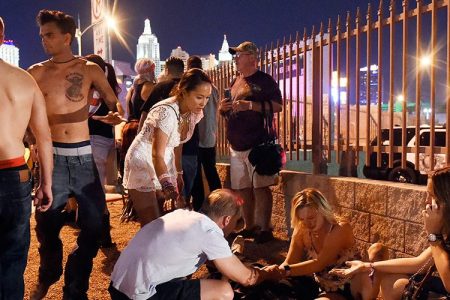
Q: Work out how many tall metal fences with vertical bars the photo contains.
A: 1